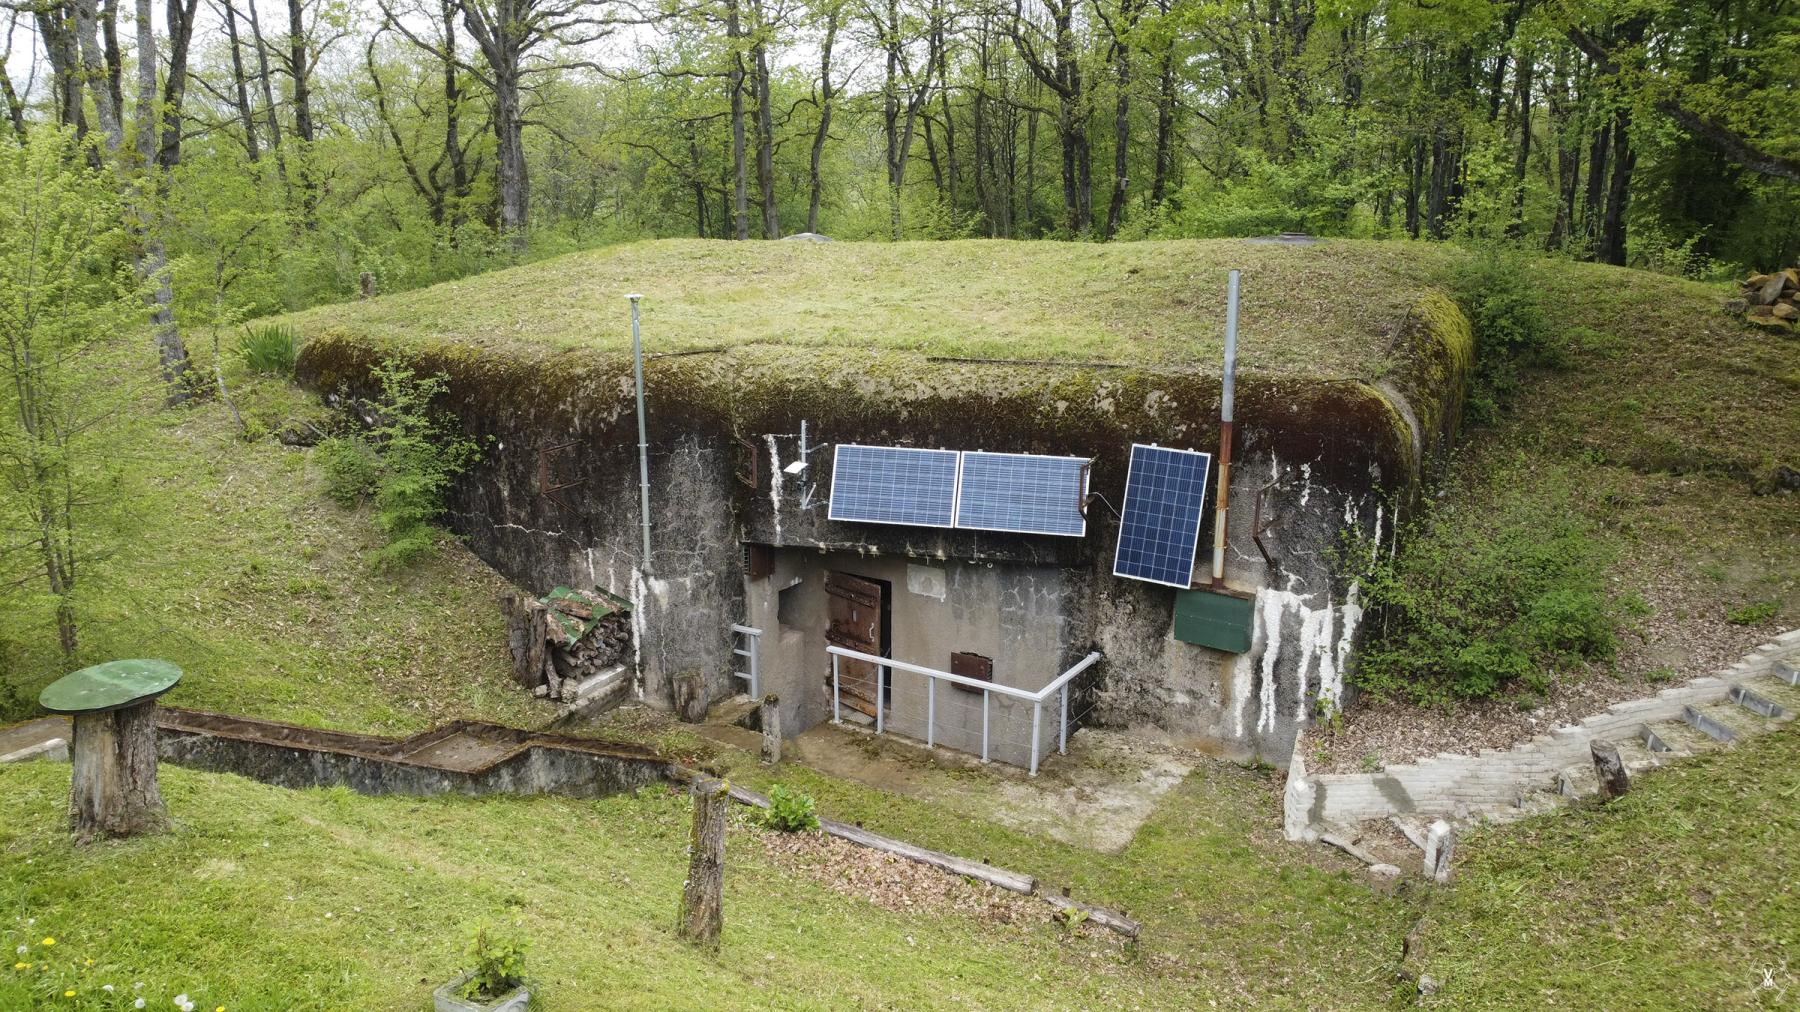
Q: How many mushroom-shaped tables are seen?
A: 1